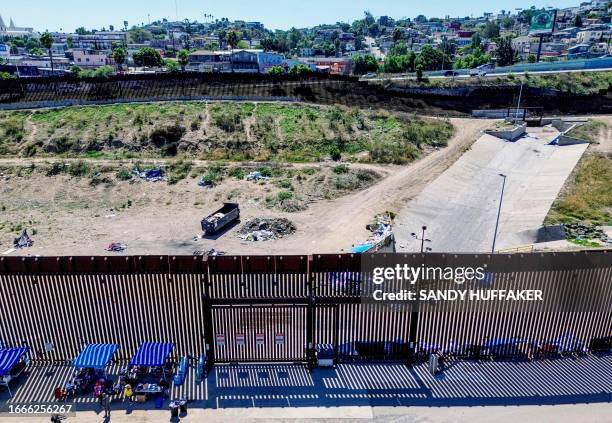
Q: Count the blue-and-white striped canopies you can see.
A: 3